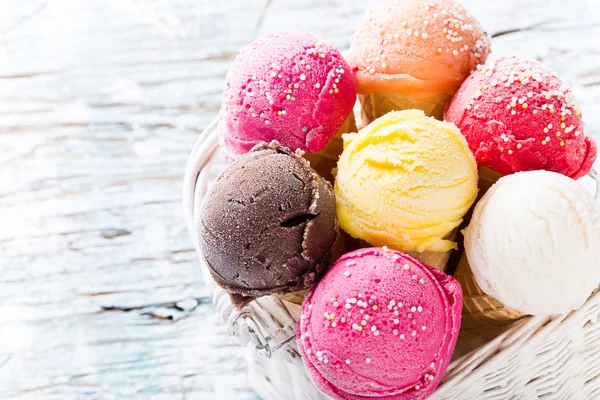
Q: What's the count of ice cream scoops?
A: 7